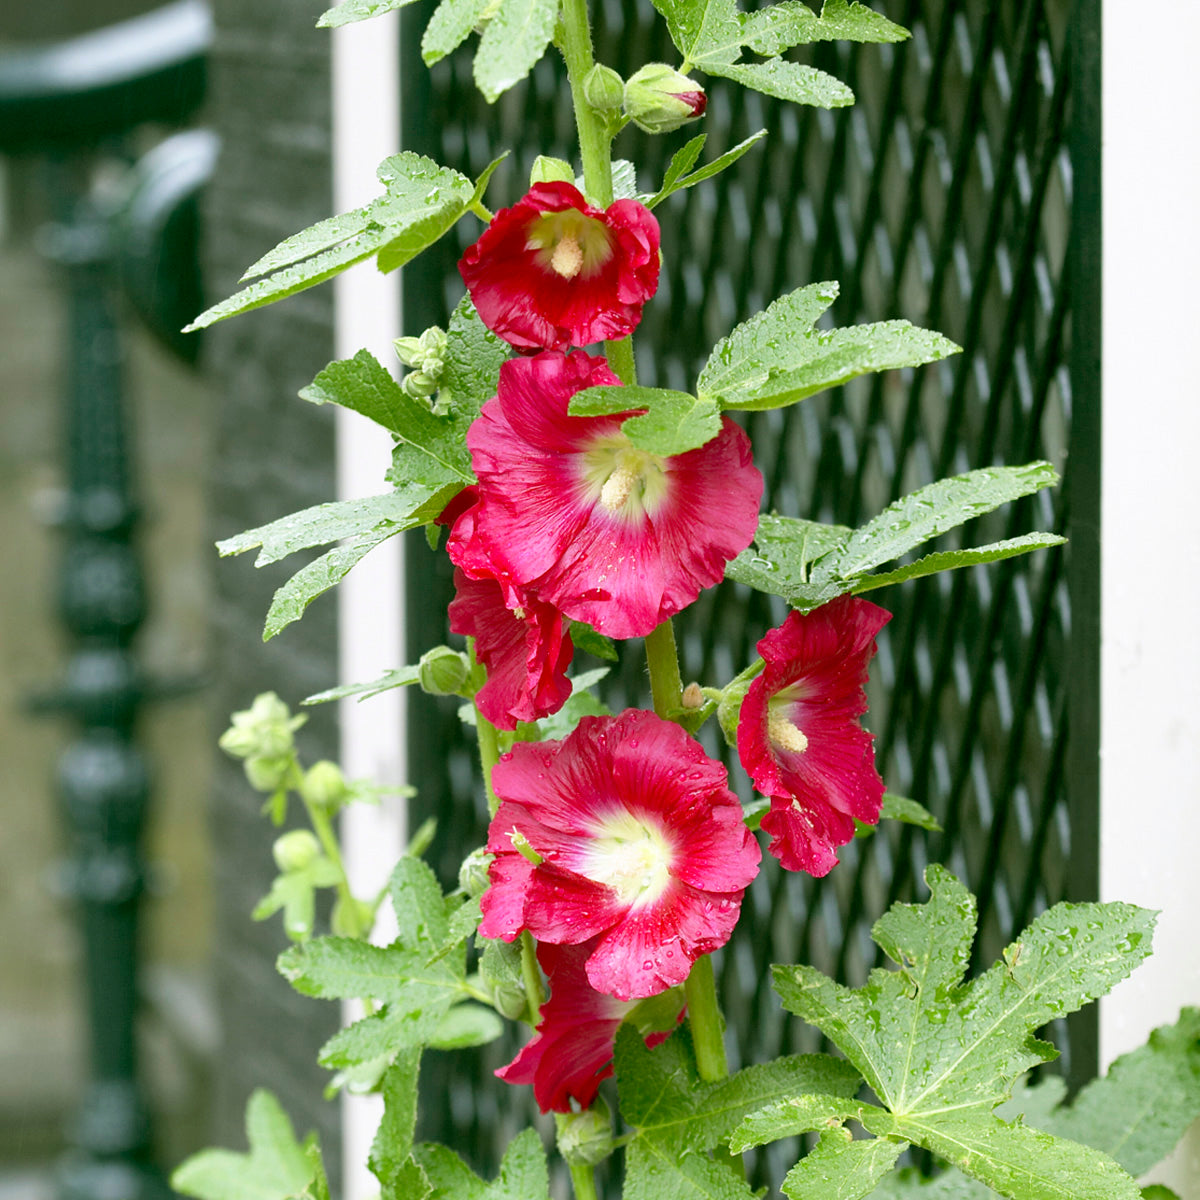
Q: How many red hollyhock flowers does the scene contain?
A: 6